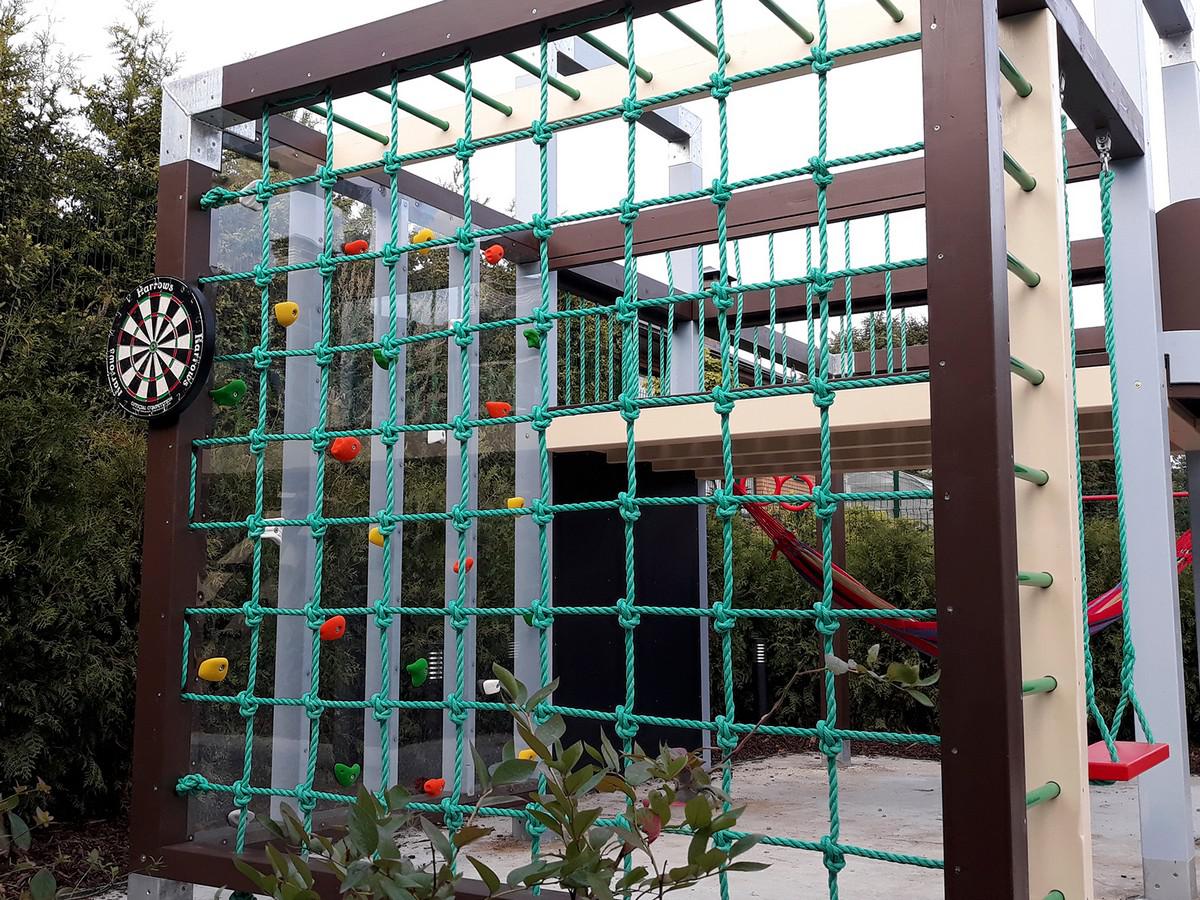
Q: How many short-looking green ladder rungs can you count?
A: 9